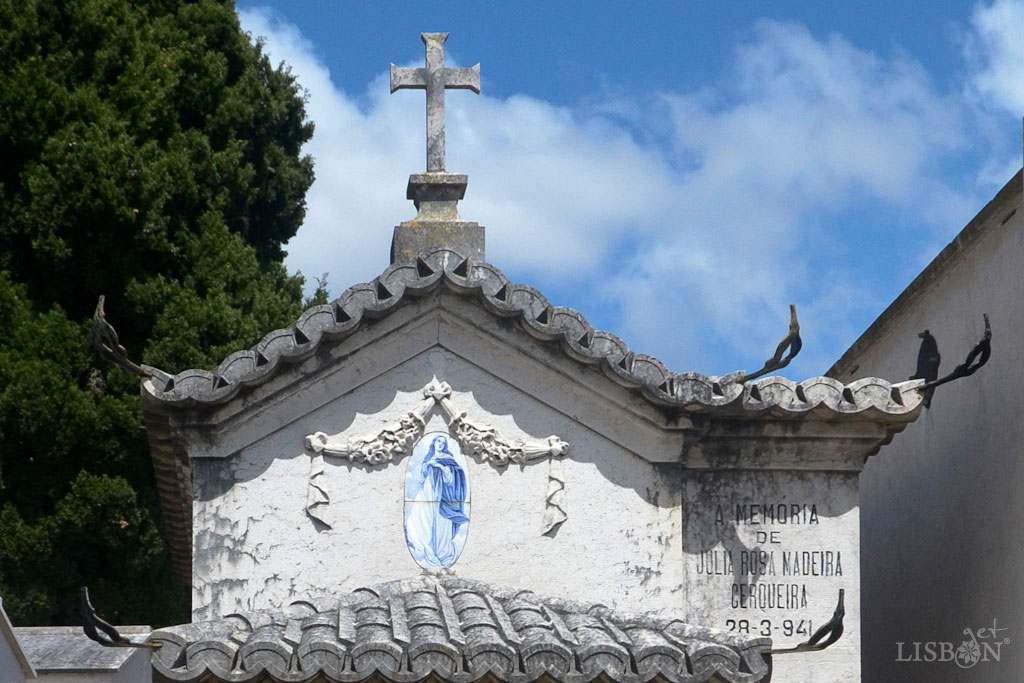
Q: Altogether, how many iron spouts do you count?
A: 5